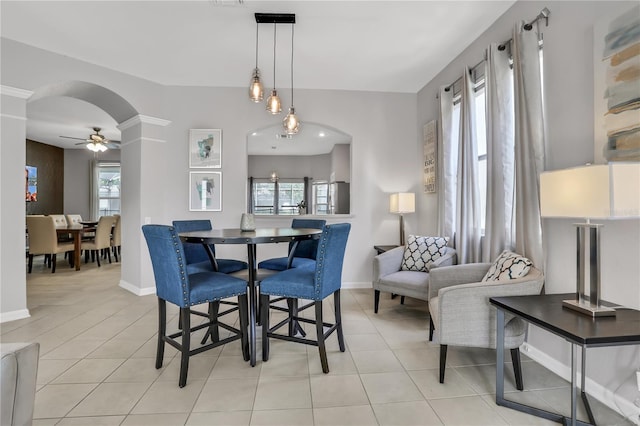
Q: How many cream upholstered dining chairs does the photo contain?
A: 6